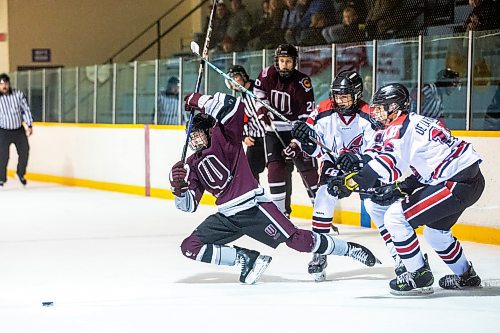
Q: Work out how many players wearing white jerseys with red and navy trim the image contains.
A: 2